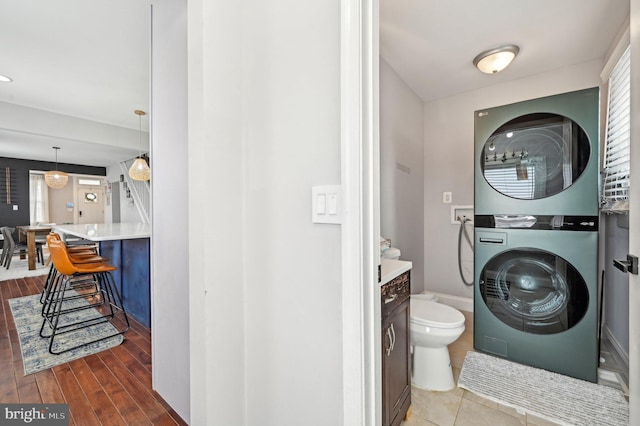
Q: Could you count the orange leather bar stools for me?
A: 4